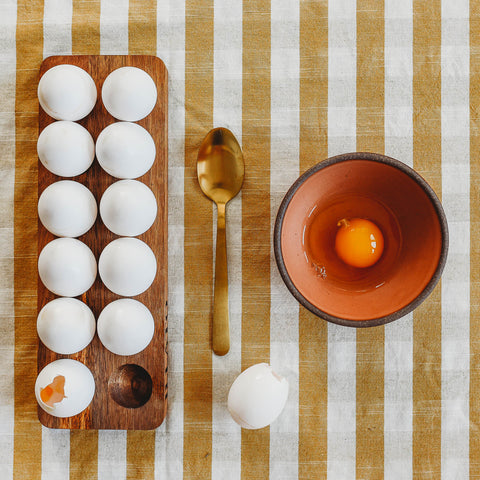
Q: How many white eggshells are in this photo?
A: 12